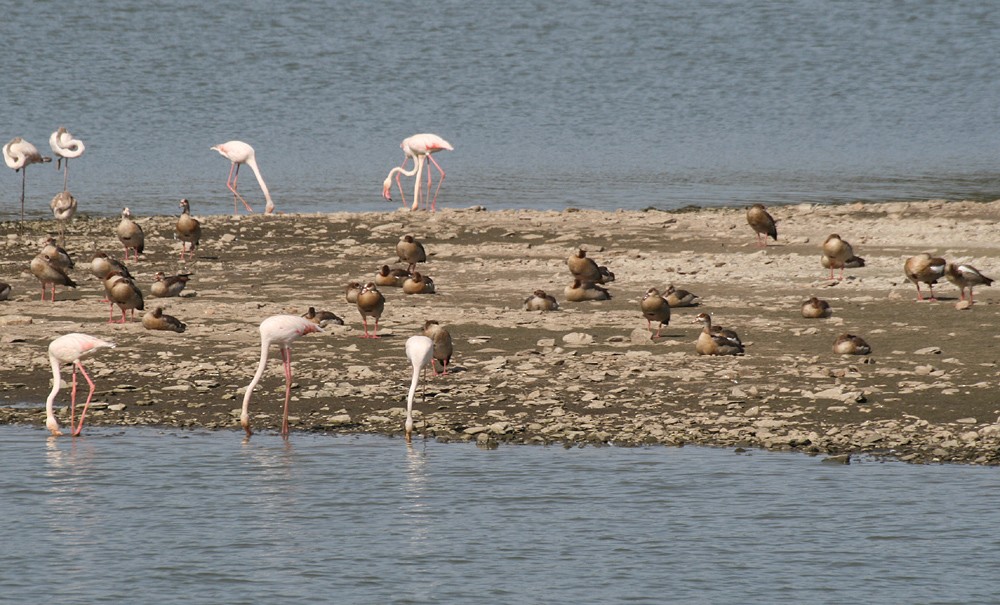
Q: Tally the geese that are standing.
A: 15